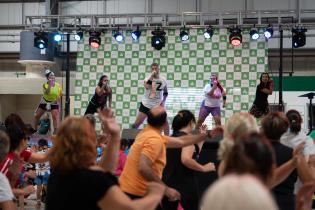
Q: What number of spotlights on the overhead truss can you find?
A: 13